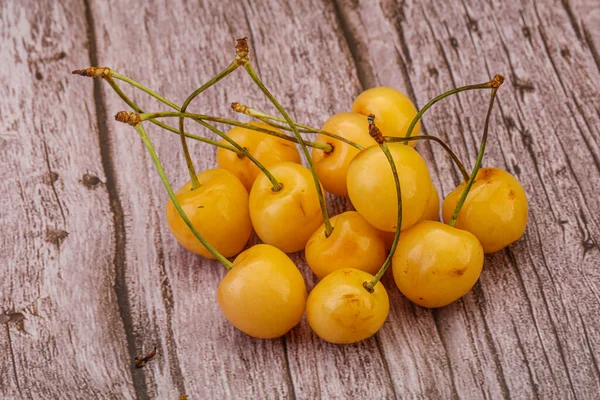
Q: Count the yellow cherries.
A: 12